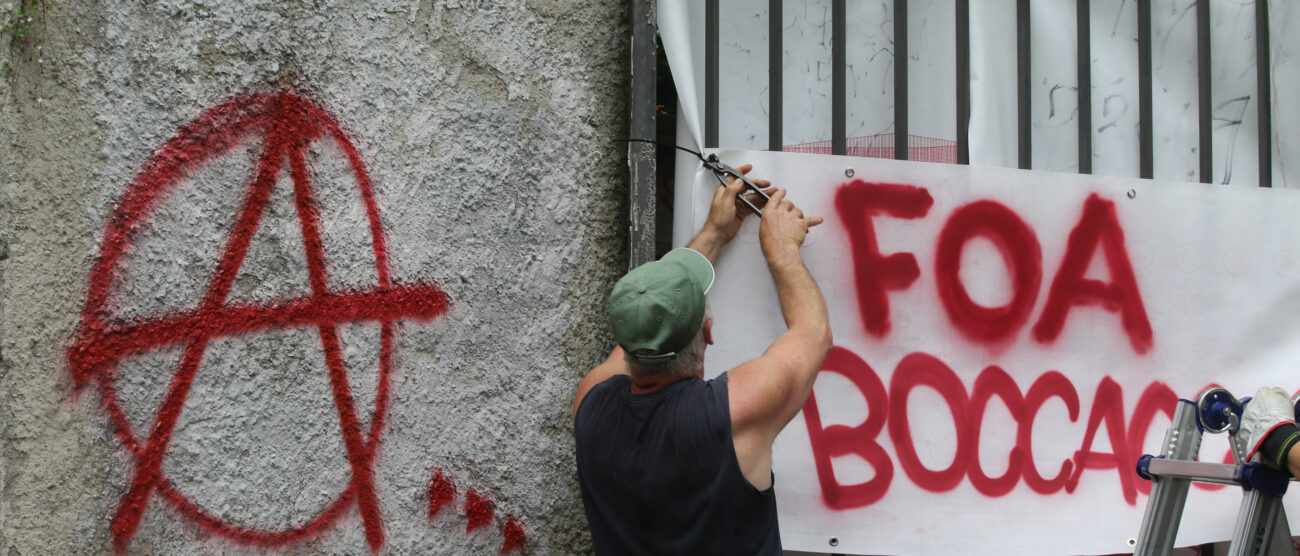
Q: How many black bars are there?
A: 10